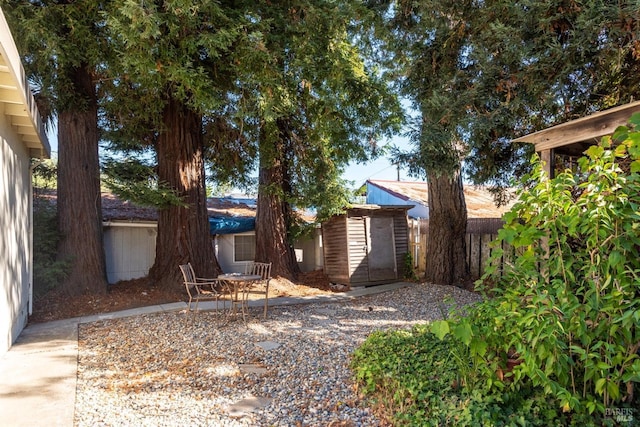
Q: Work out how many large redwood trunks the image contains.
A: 4